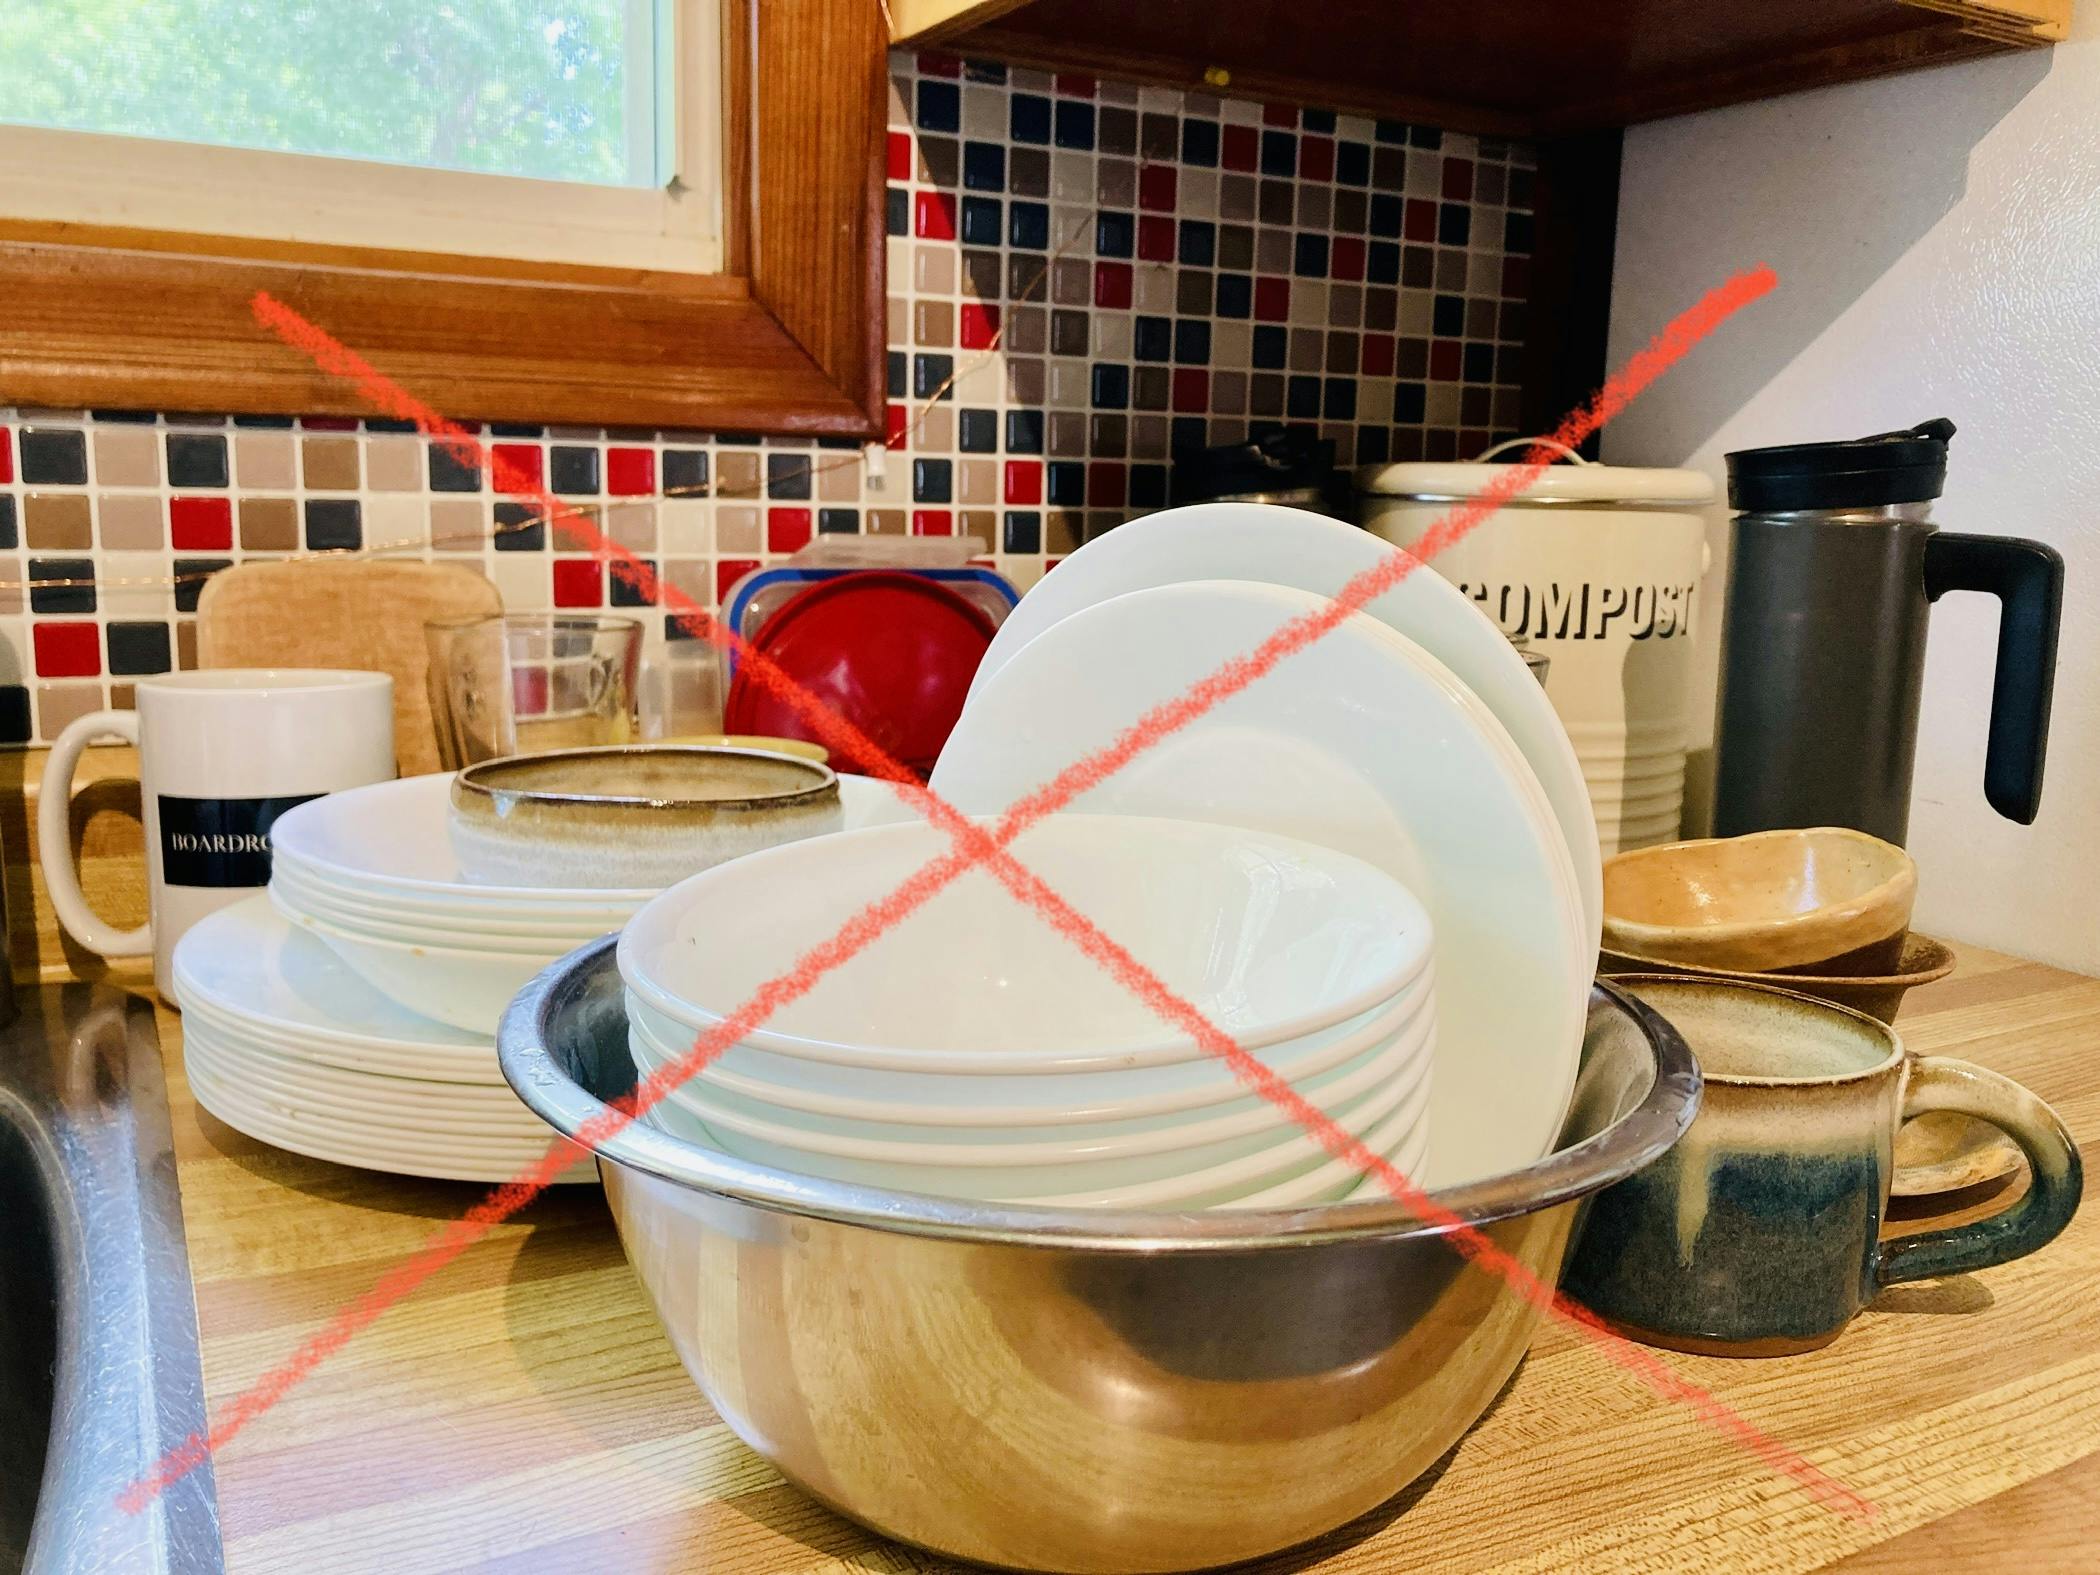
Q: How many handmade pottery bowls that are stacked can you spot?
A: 2